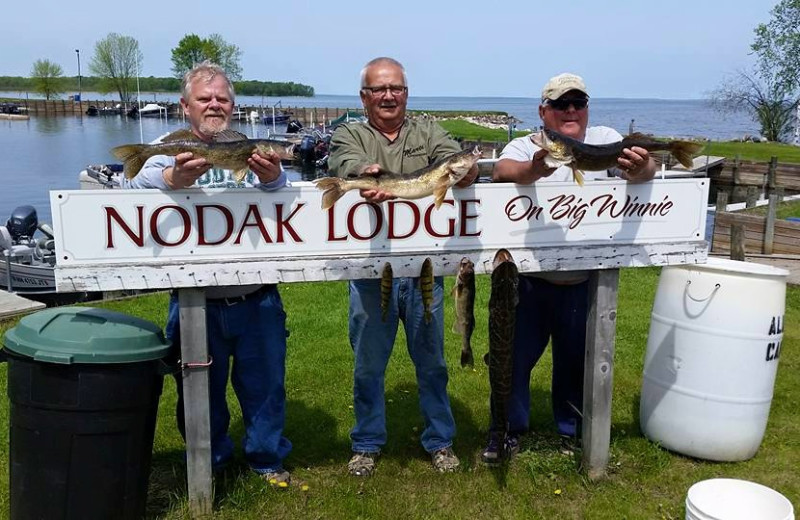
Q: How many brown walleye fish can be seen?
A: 4